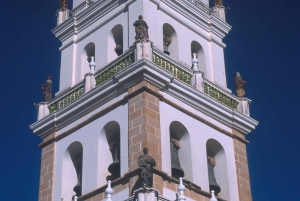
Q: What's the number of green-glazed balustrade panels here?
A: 4